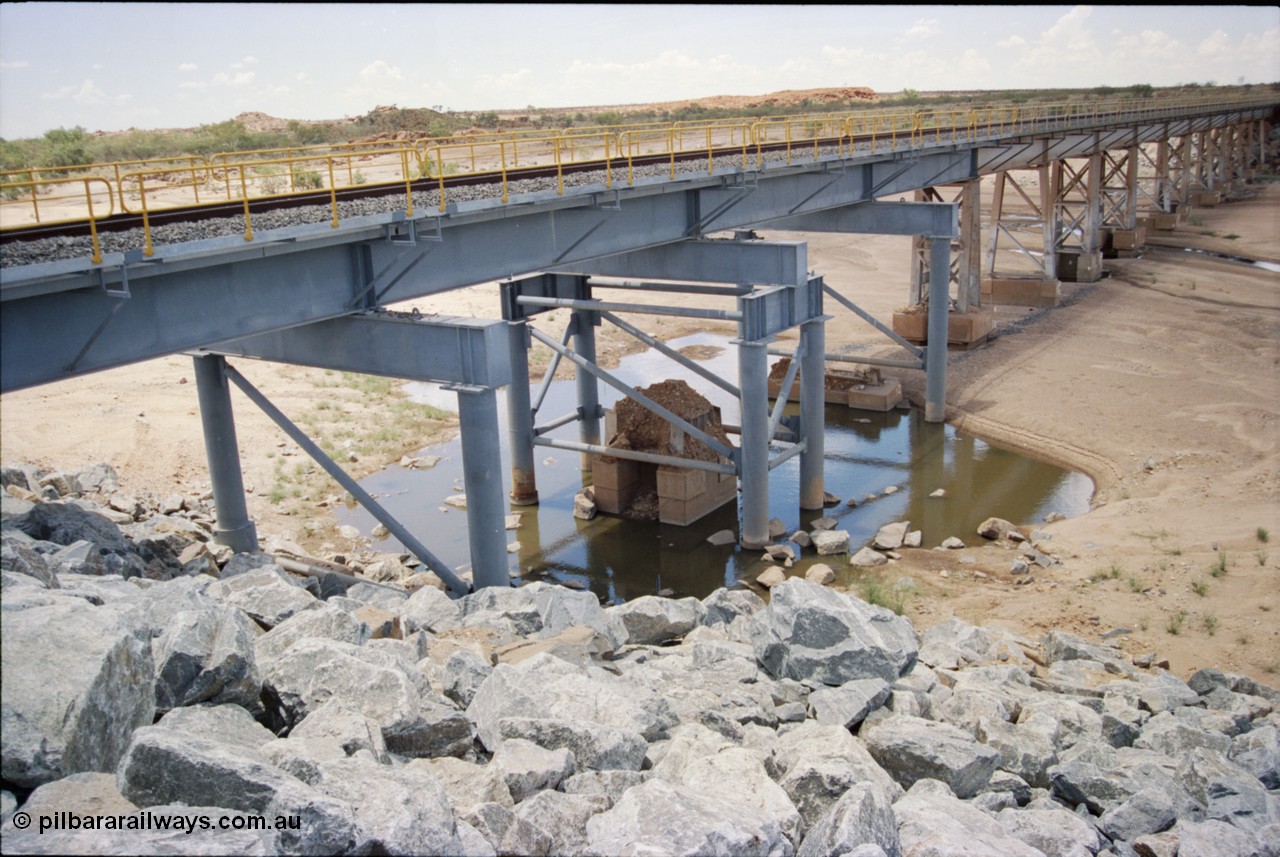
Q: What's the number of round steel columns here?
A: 7